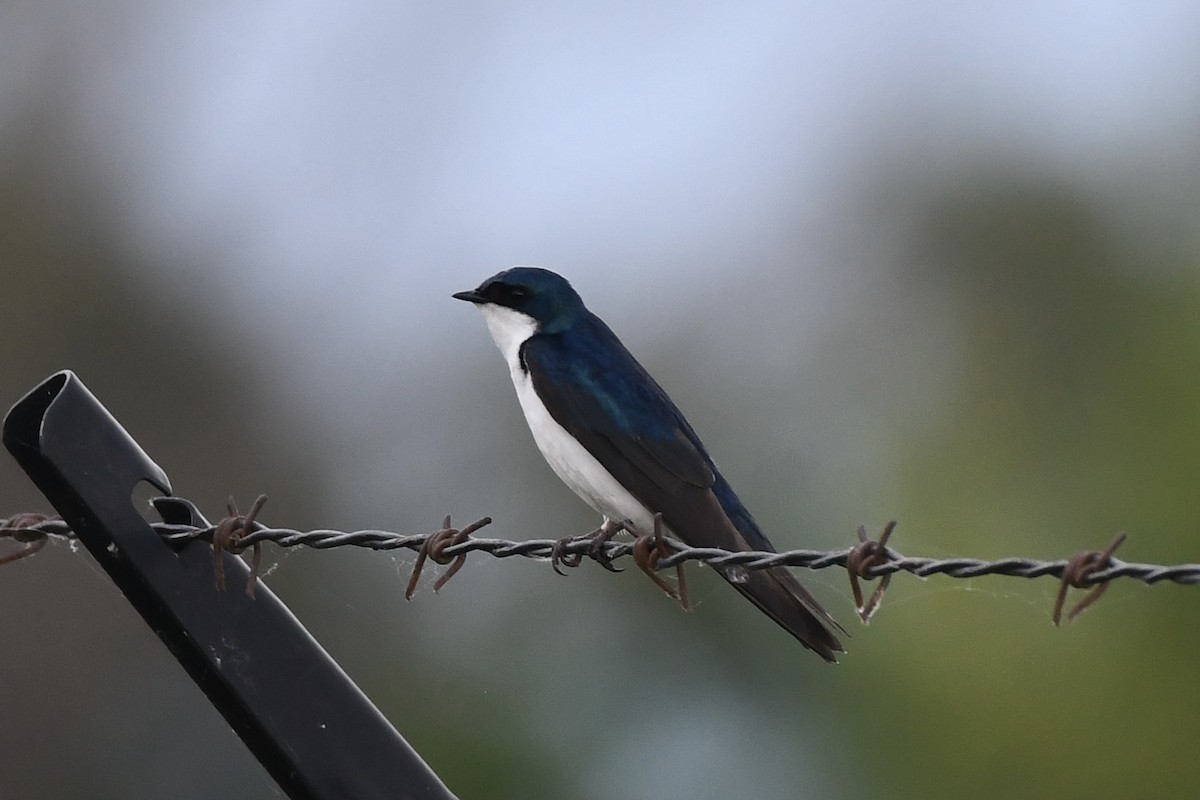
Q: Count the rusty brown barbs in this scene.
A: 6